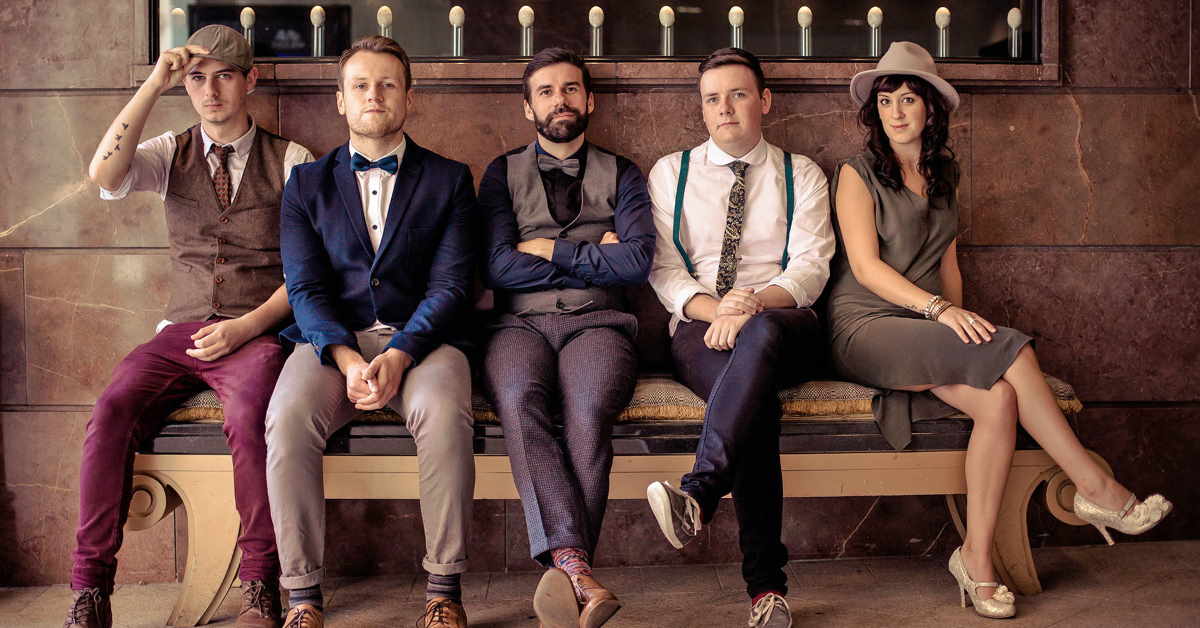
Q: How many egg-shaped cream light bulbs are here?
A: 13